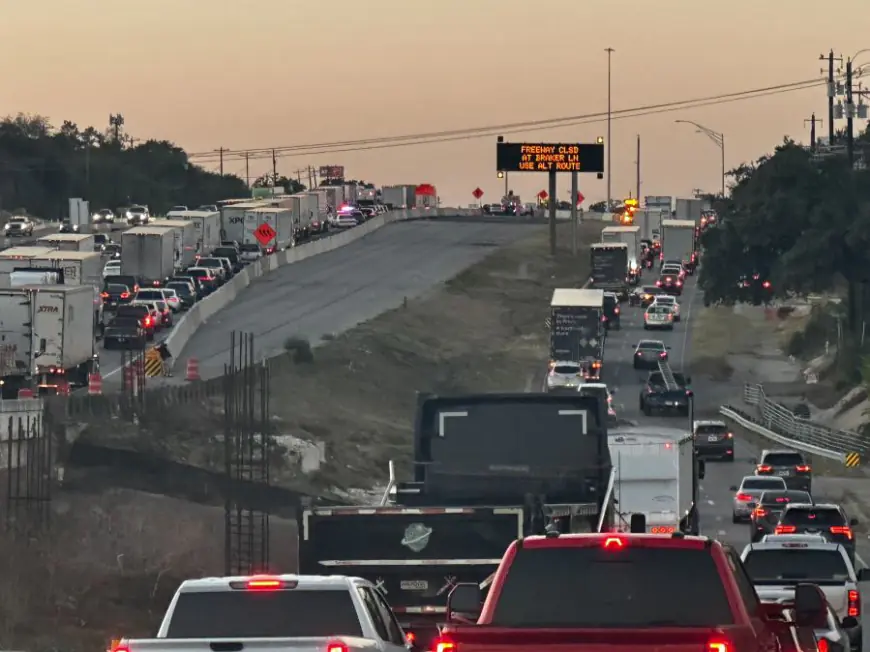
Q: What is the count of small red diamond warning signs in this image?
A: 4